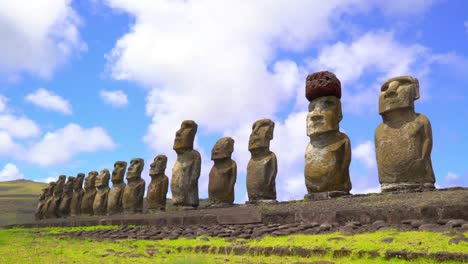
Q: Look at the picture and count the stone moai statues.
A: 15